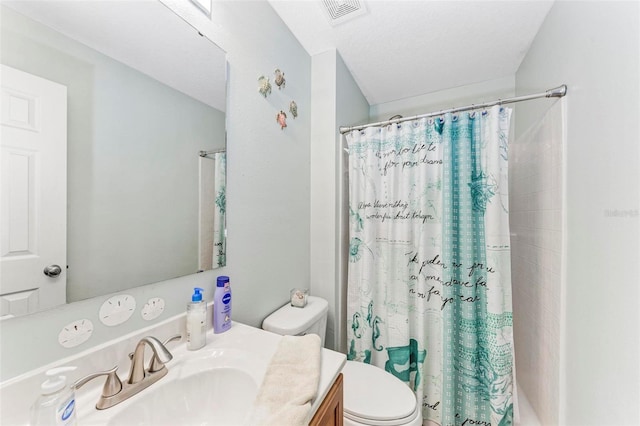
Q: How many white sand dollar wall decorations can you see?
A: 3